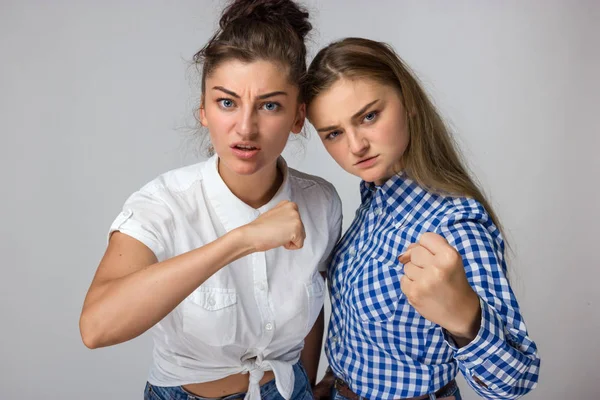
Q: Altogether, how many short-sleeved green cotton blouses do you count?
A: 0